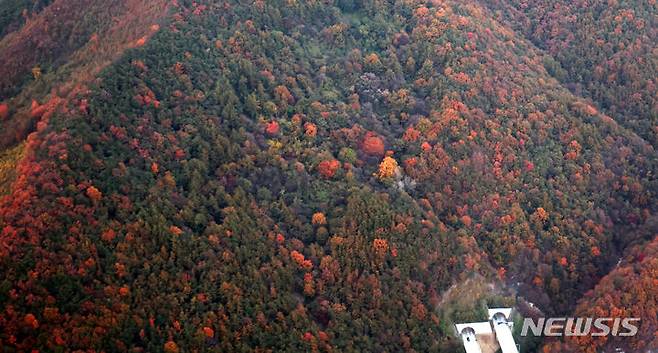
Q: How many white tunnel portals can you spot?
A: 2